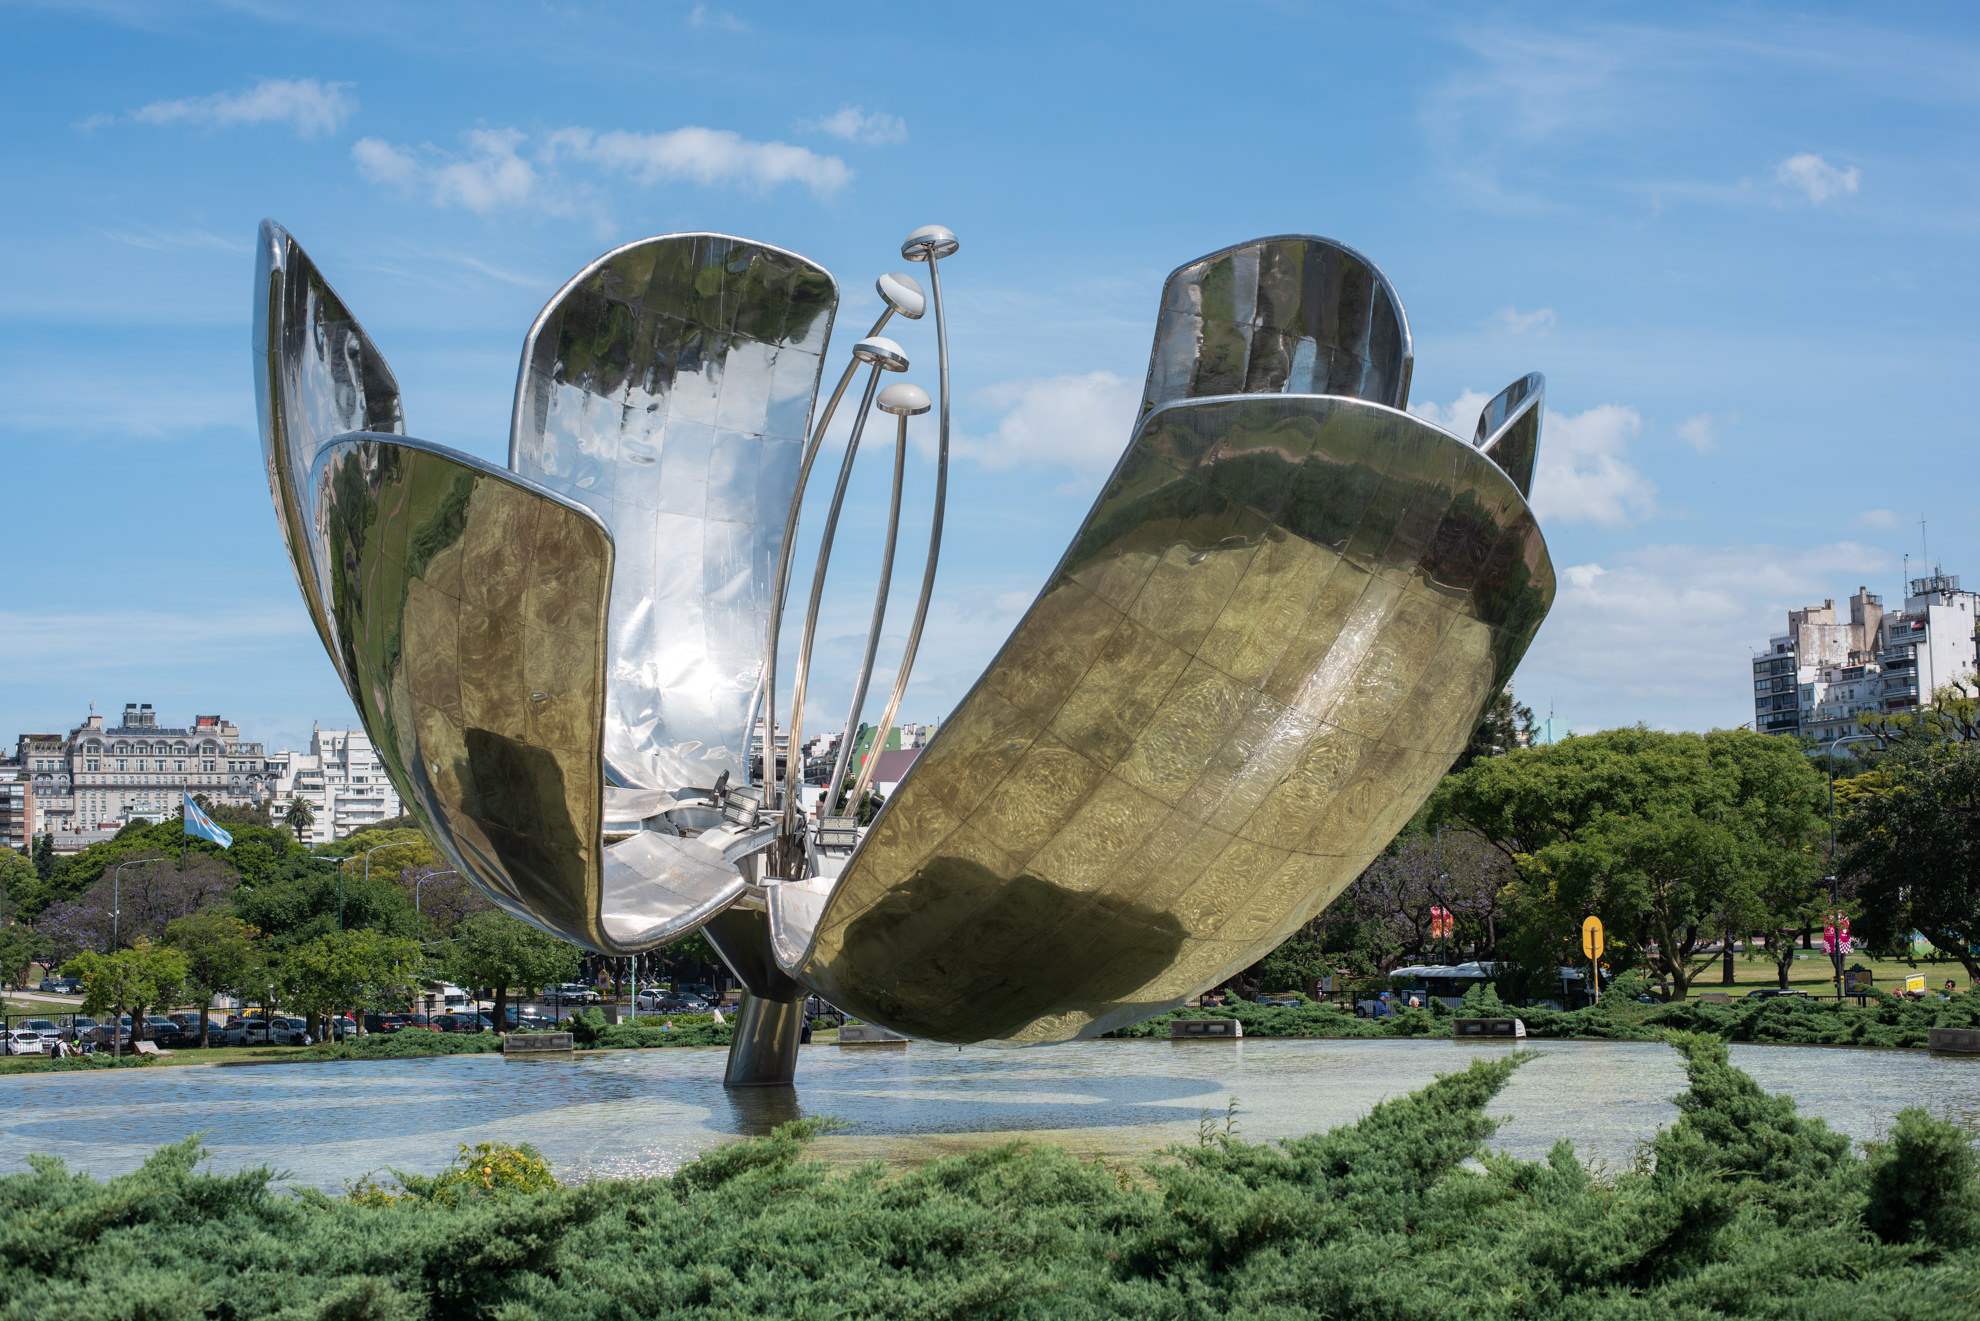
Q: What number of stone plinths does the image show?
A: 5